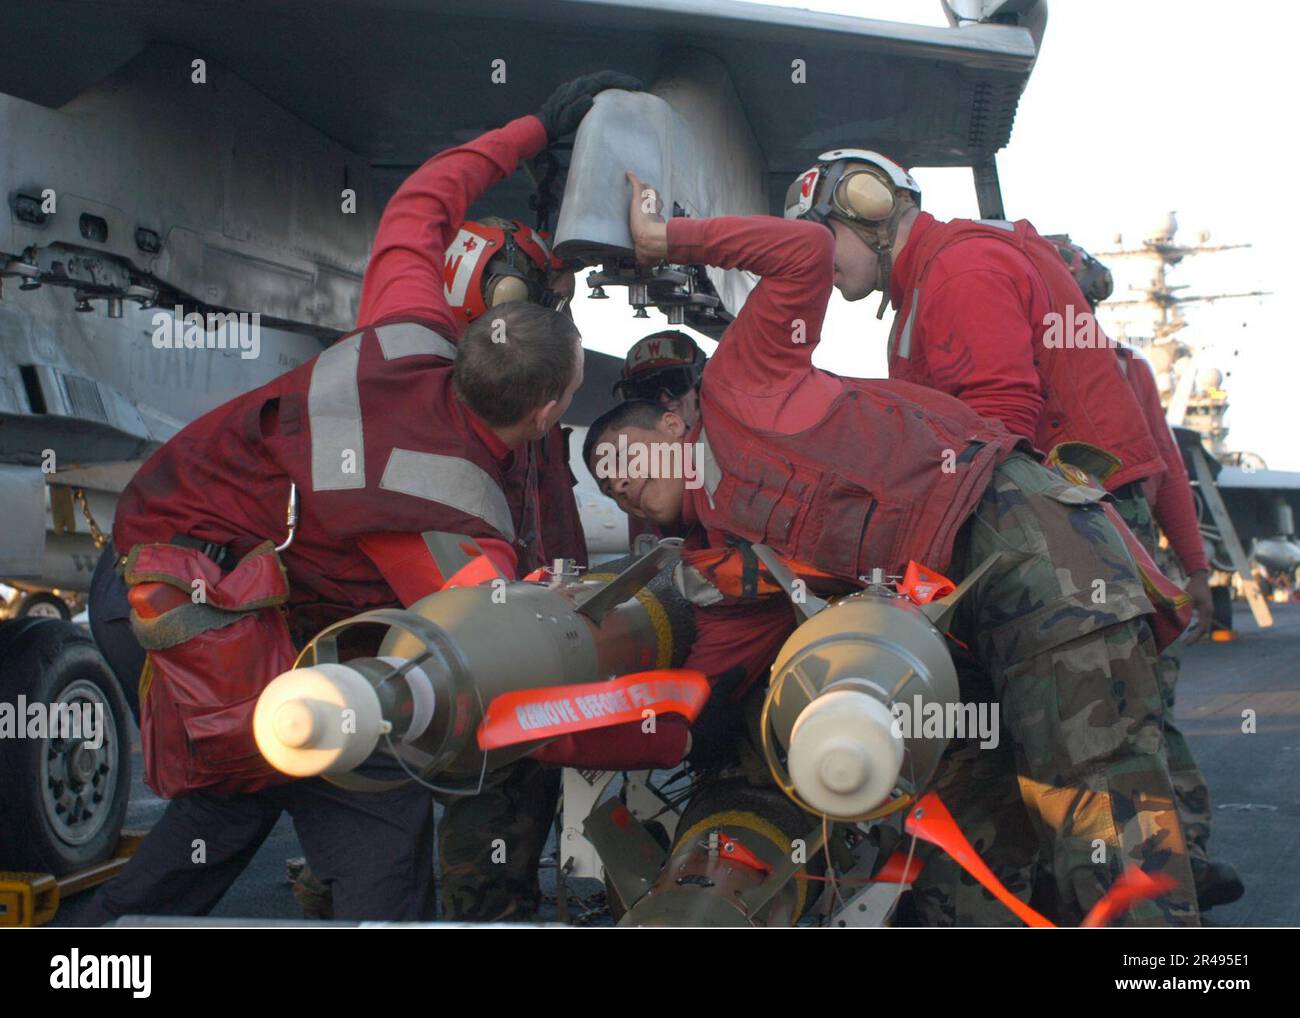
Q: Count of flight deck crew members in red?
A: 6